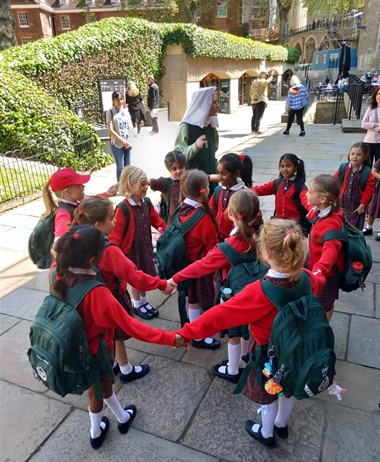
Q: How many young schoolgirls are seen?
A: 12